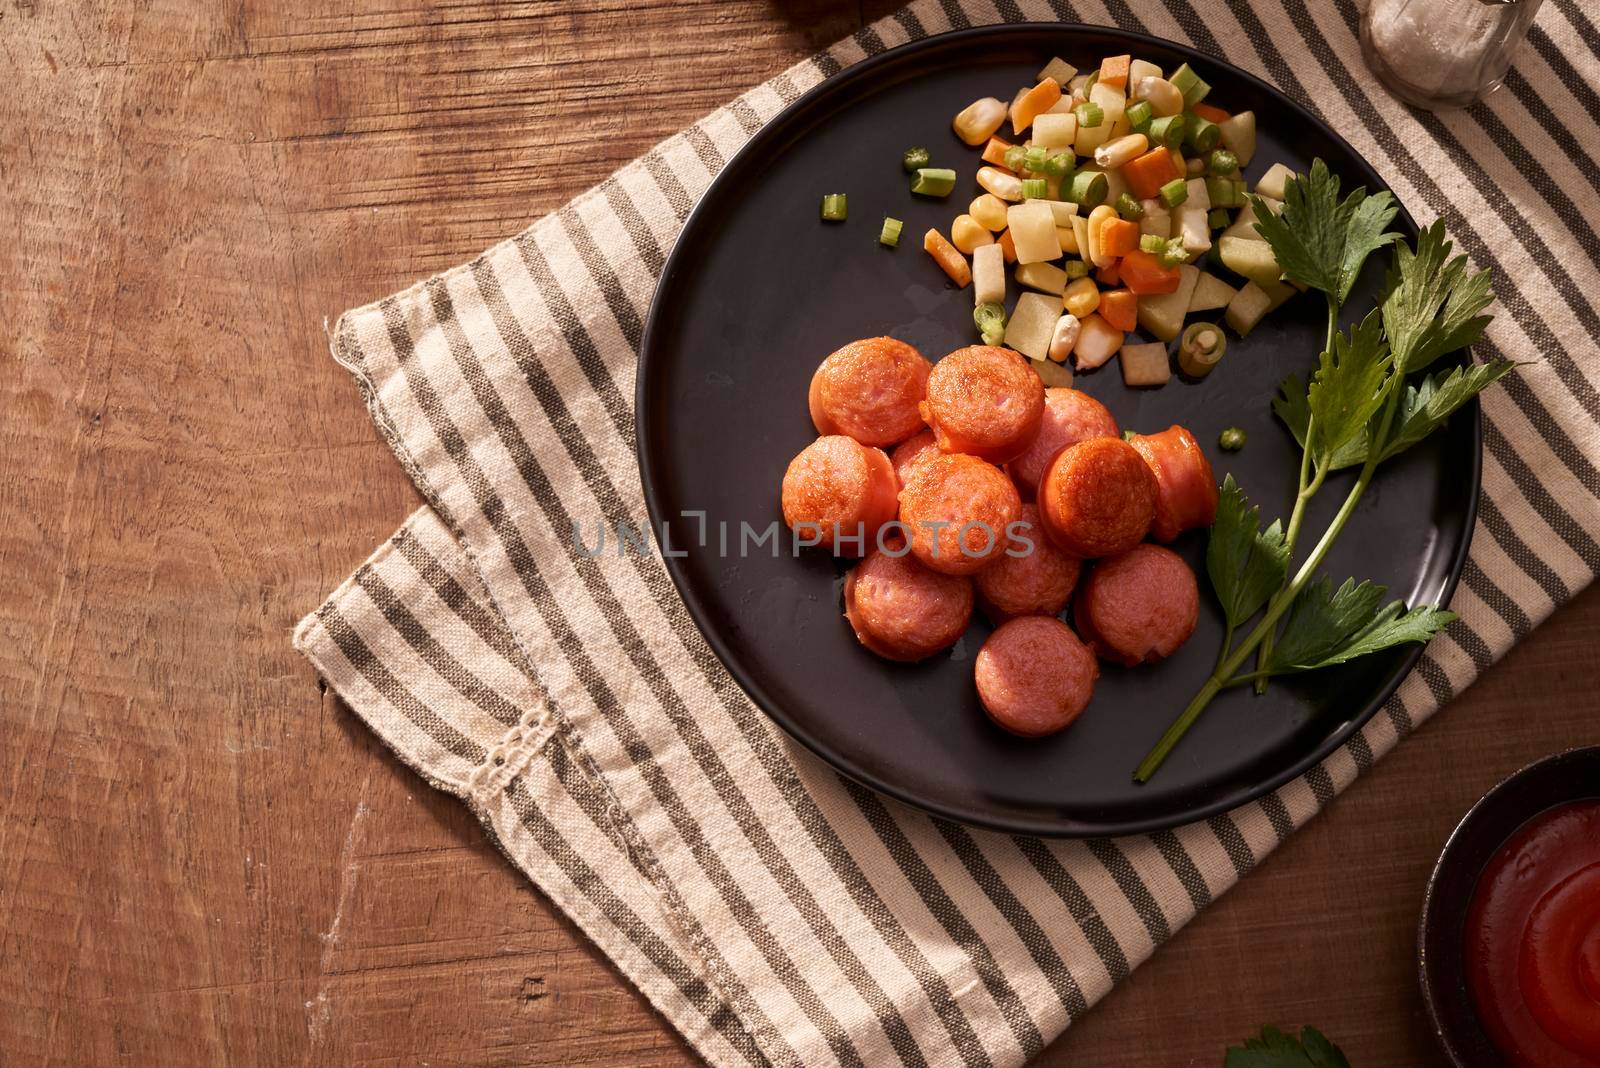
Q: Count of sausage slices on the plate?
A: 12